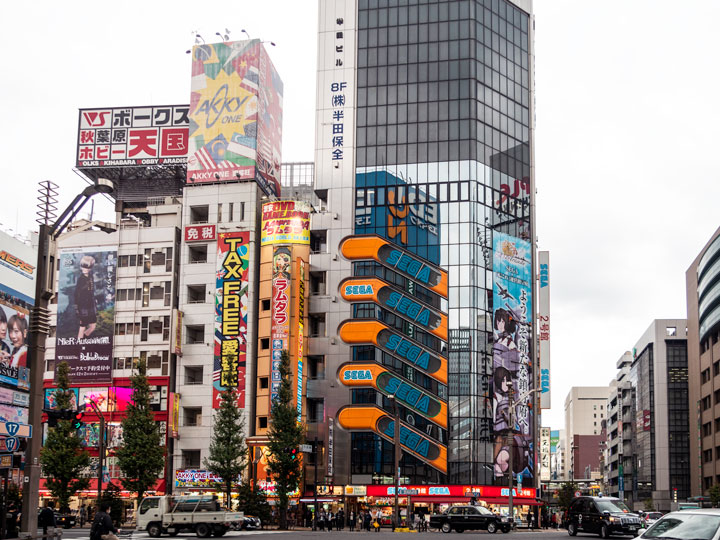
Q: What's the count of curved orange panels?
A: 5